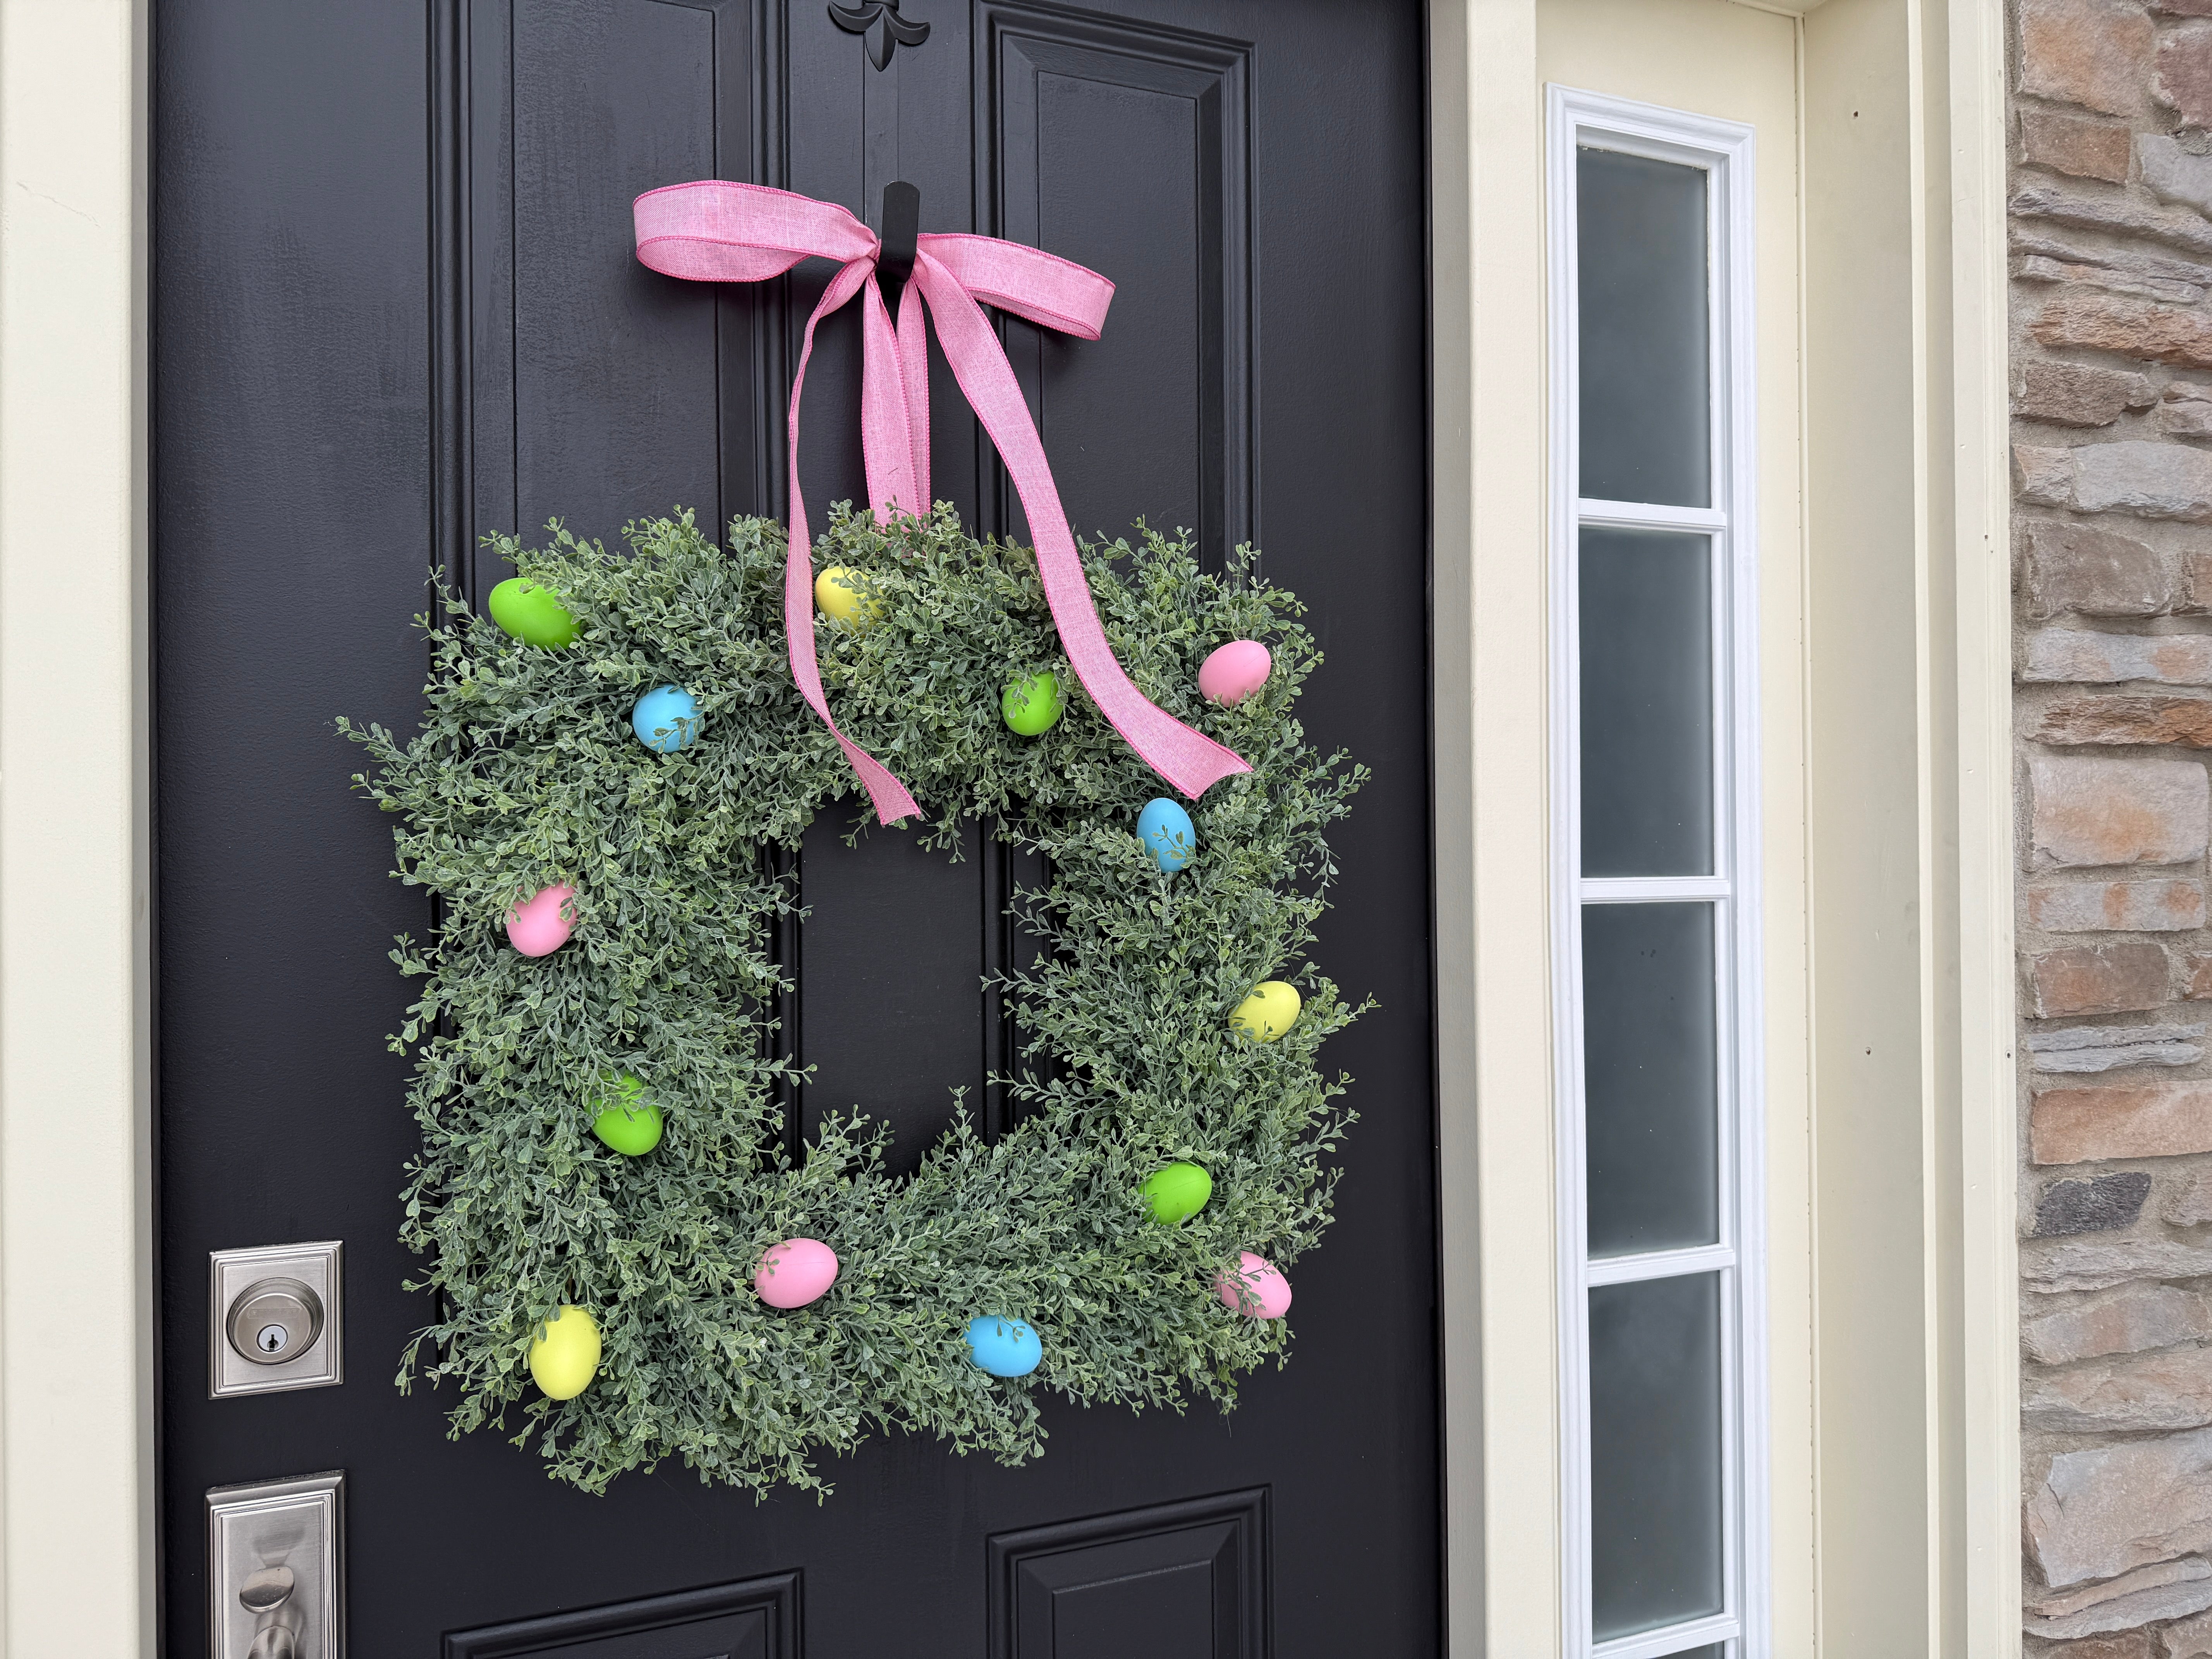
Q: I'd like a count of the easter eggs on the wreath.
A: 14